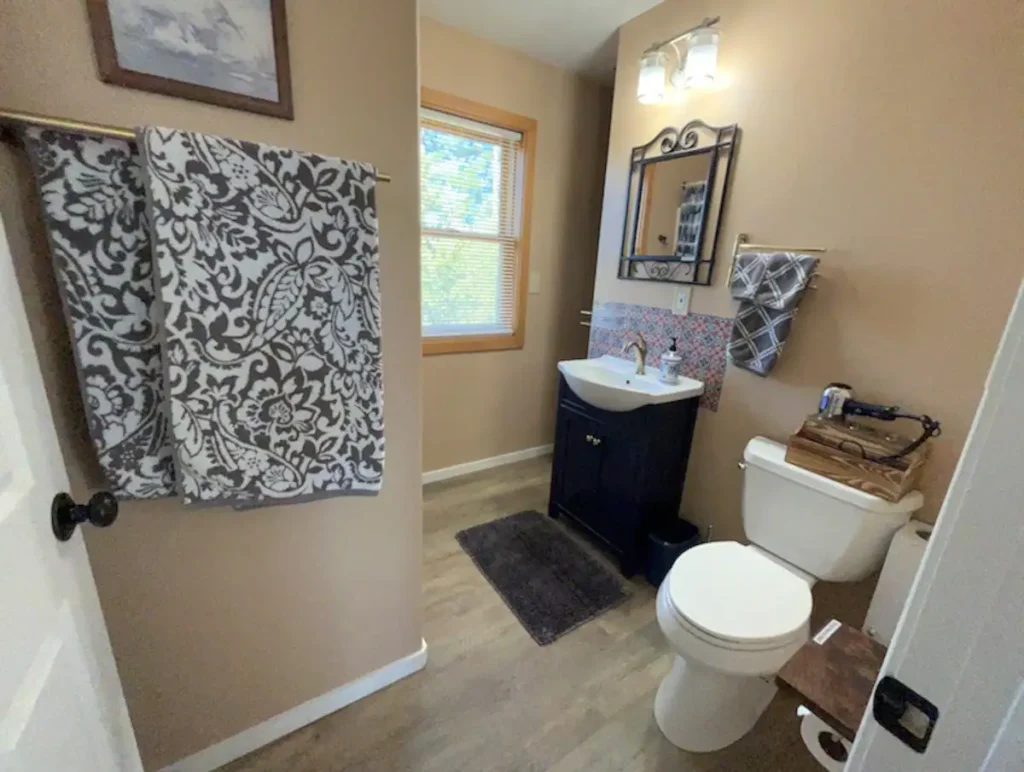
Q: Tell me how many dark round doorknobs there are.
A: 1